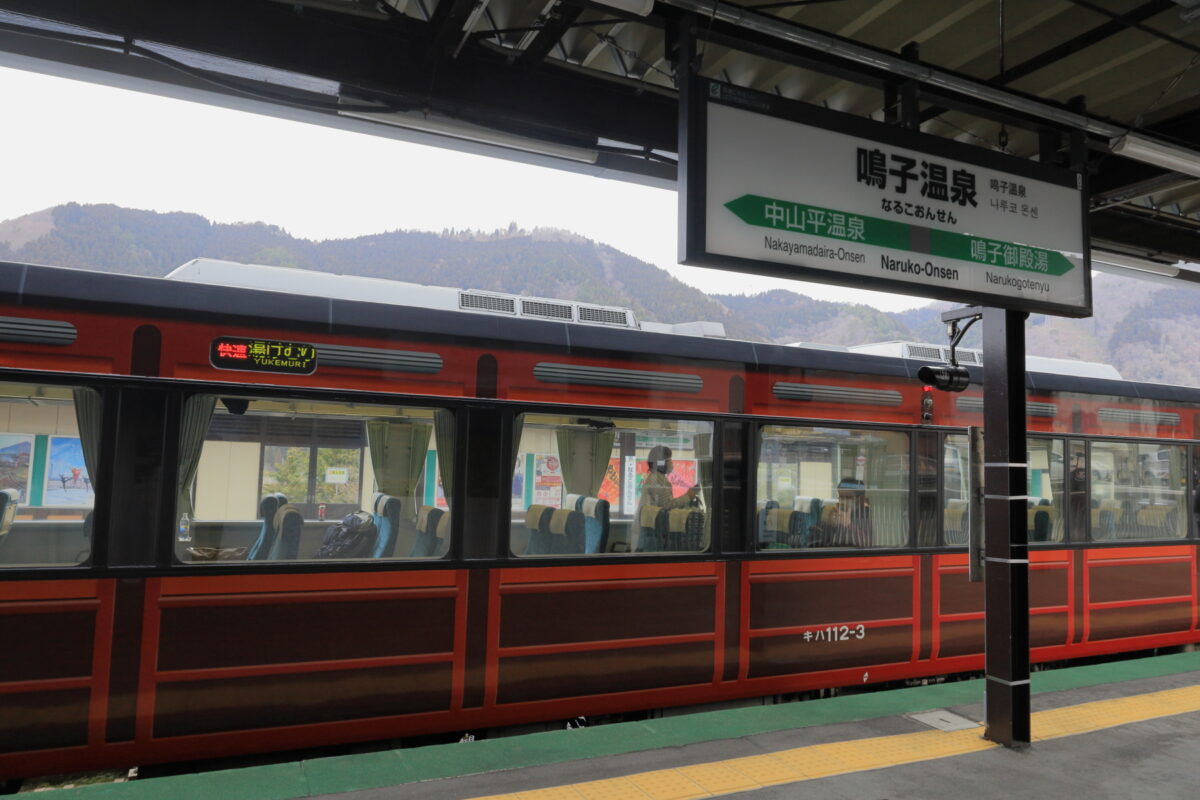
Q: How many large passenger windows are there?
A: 6